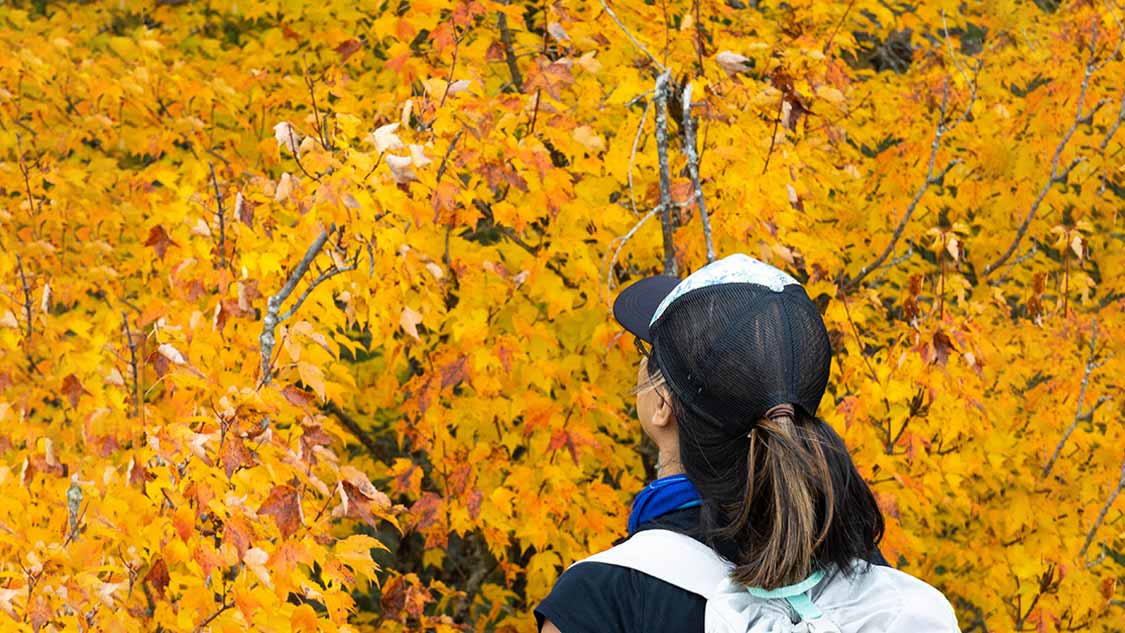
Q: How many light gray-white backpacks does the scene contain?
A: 1